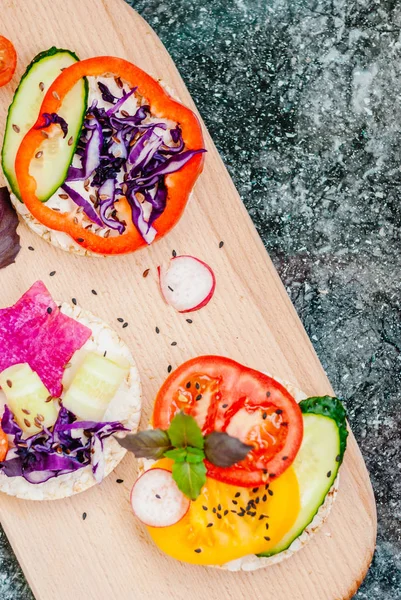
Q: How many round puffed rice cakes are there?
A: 3